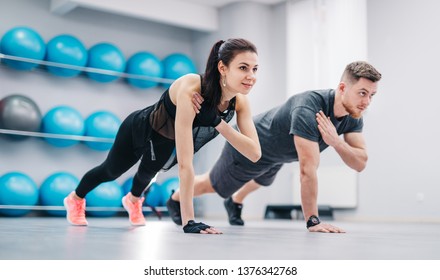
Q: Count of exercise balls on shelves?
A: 13